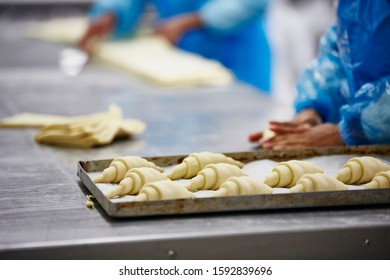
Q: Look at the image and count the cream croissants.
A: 10